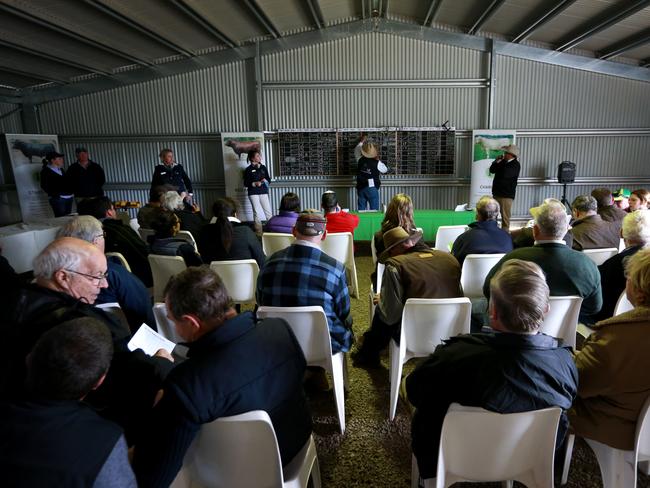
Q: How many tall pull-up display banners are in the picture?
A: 3